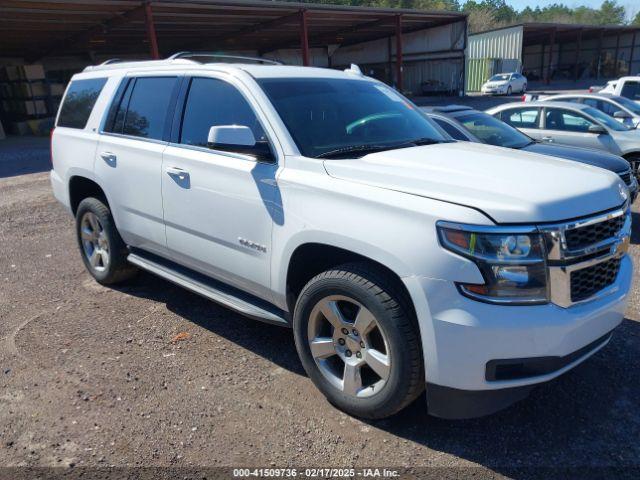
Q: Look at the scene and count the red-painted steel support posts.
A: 3